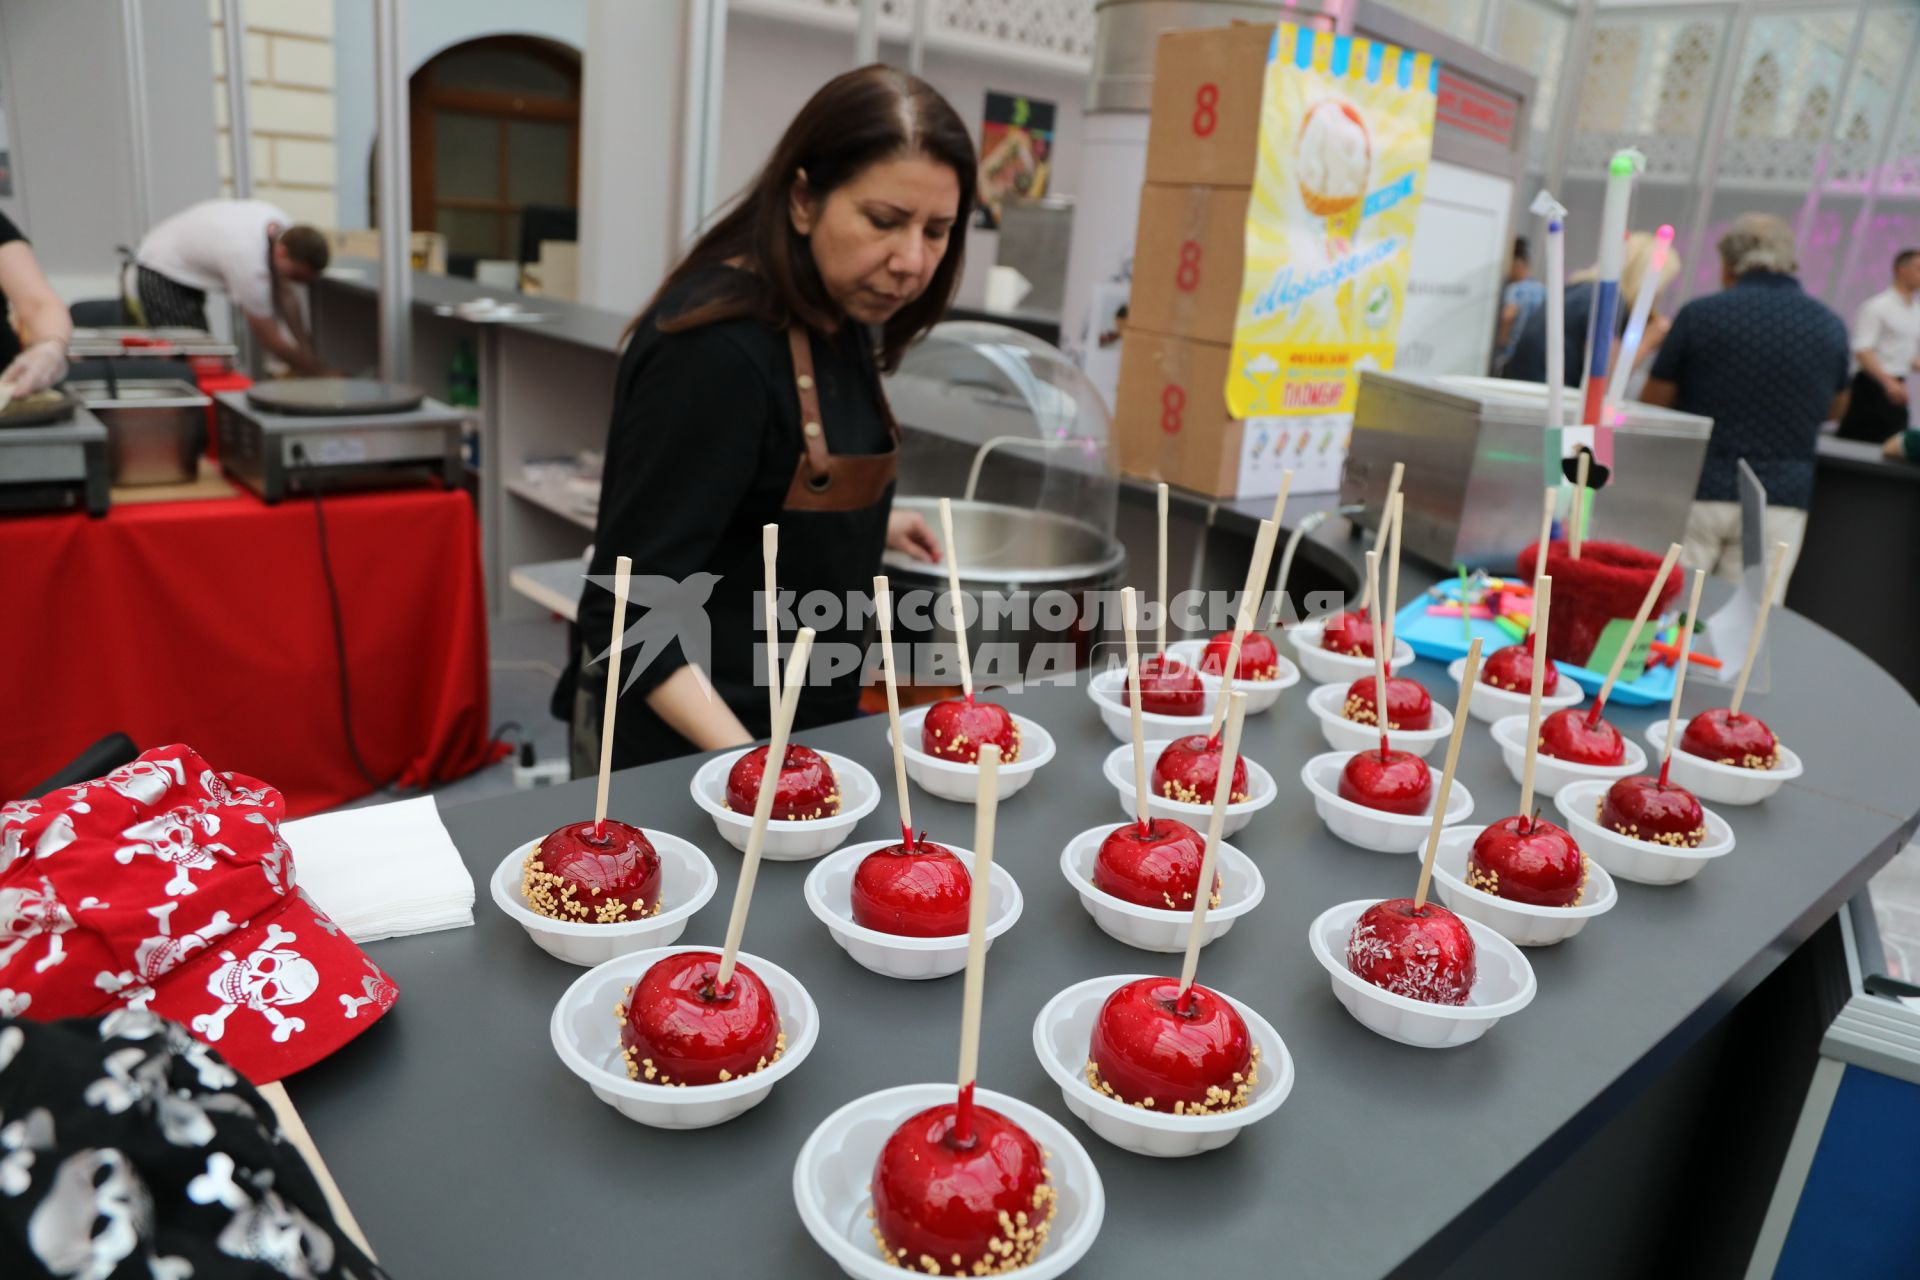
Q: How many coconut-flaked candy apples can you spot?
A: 1